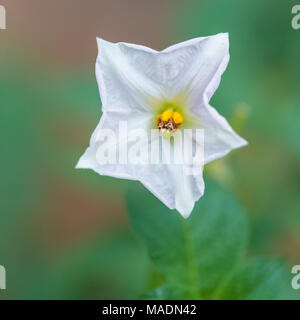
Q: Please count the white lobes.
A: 5